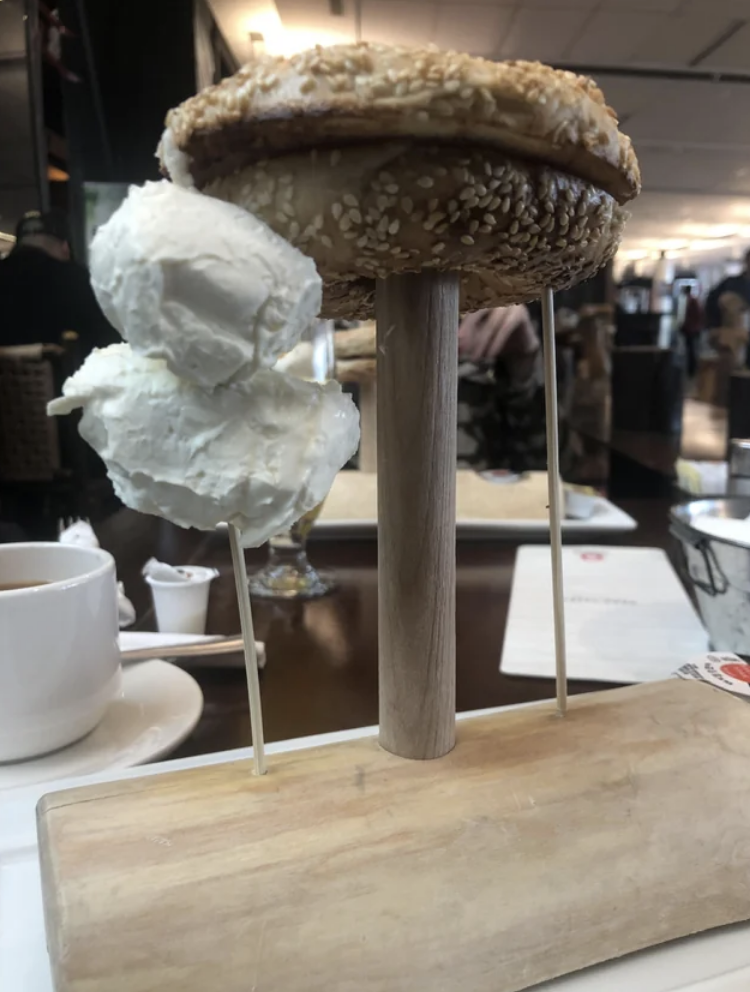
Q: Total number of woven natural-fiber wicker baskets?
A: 0